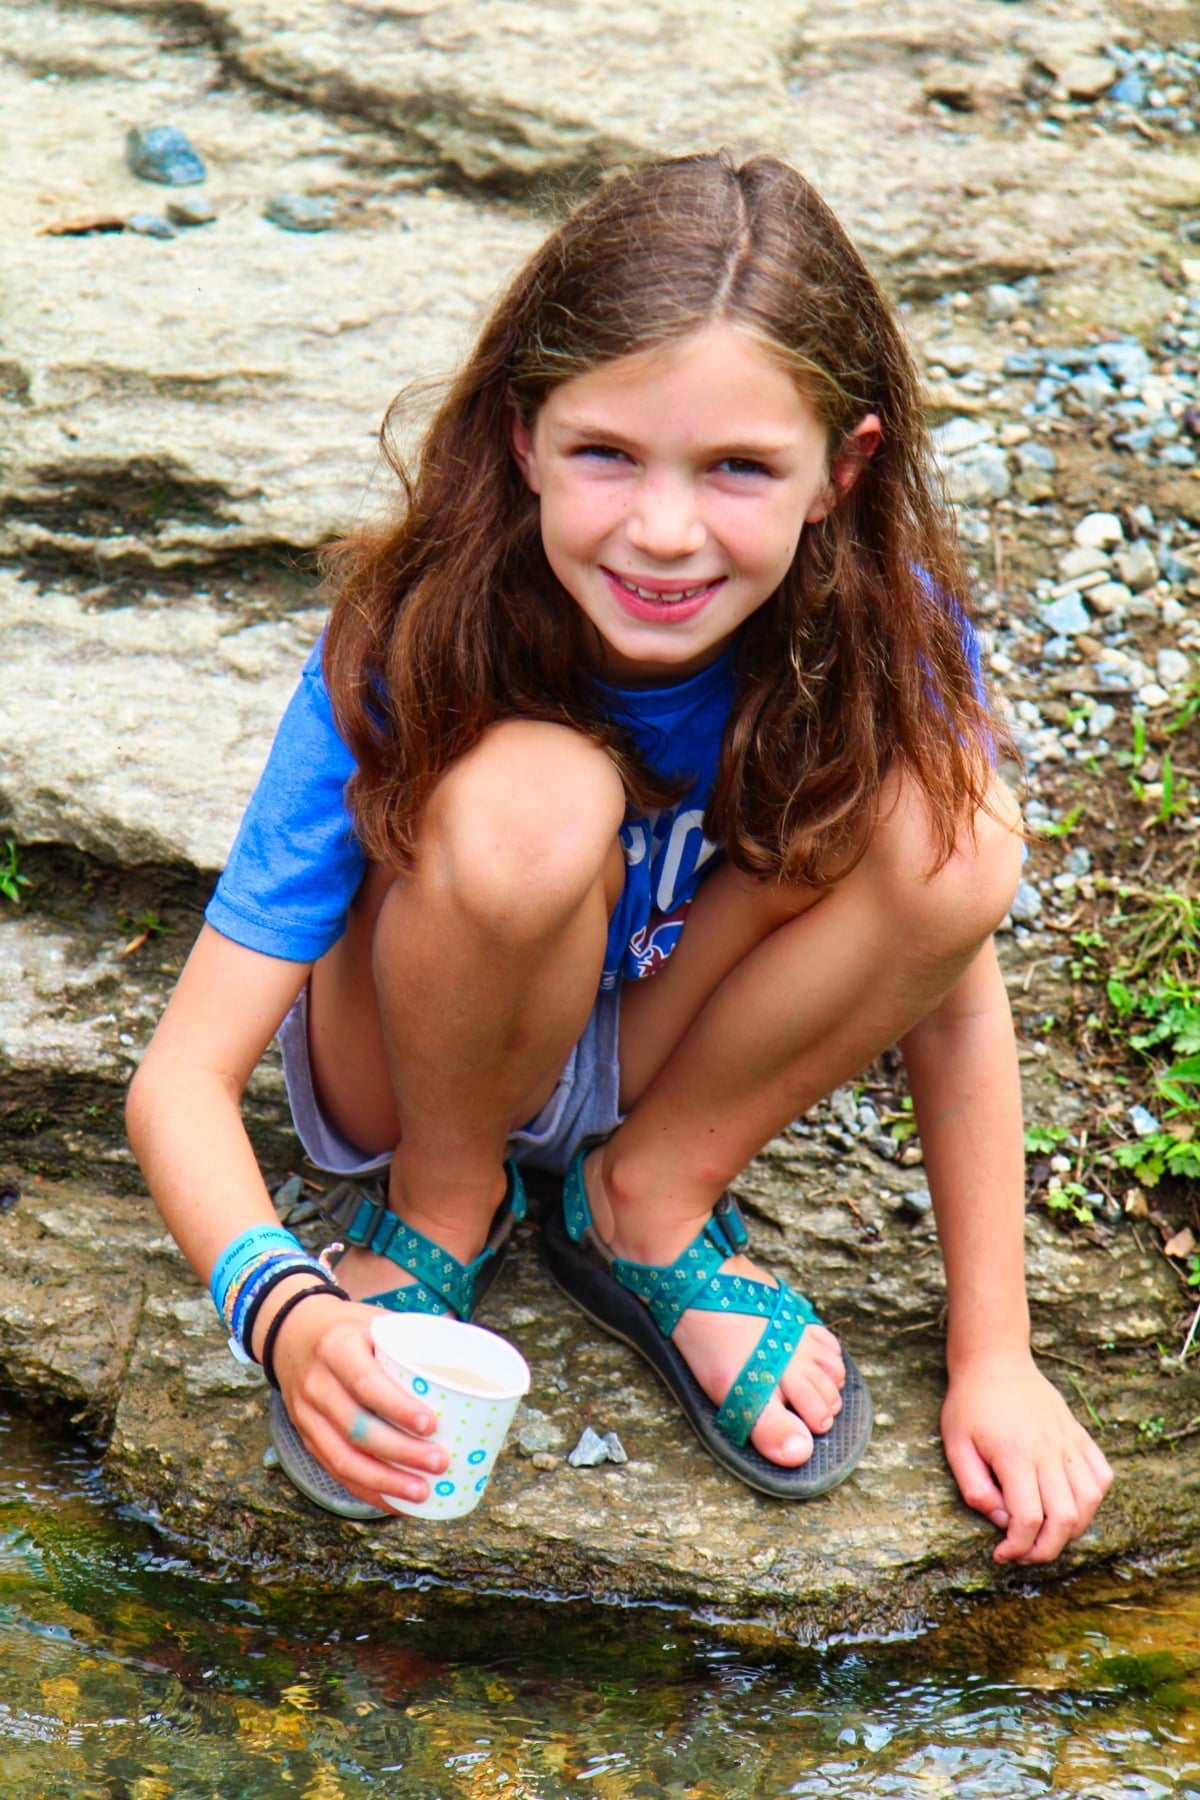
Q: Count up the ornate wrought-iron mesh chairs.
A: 0